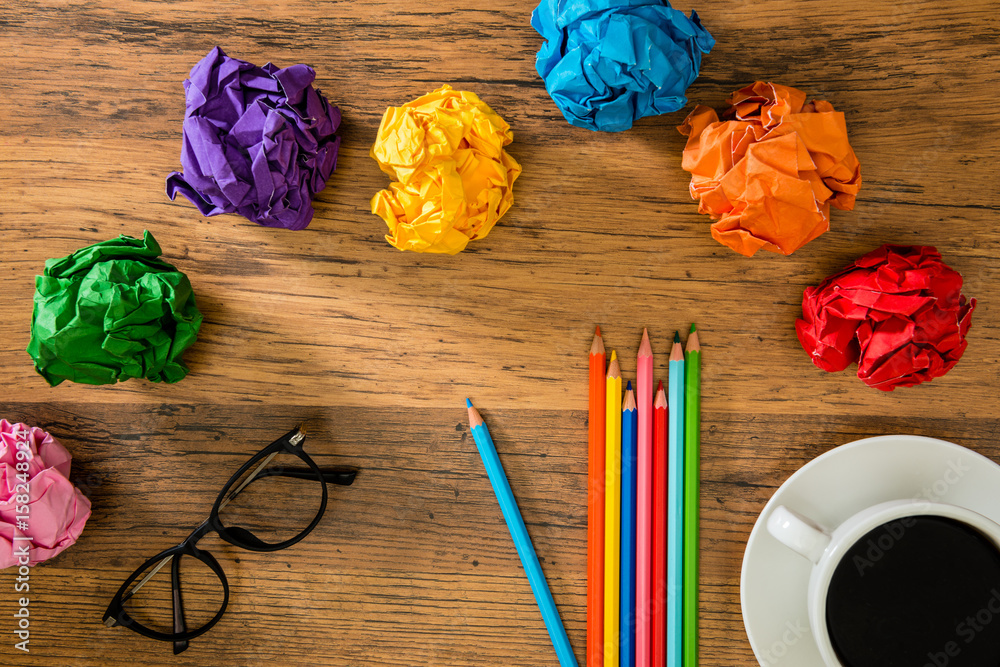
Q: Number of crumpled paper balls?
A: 7